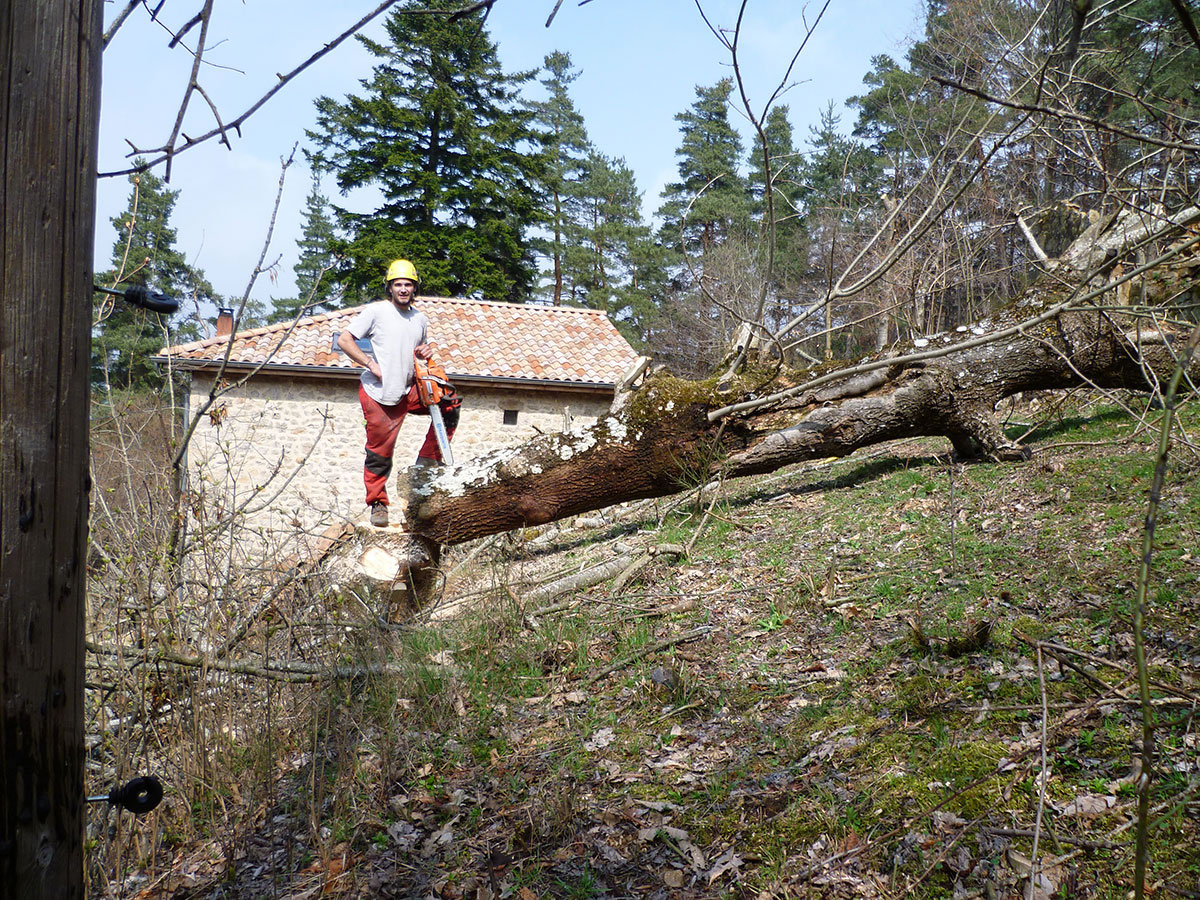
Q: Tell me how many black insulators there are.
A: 2